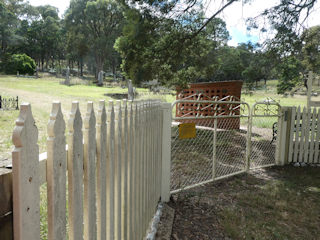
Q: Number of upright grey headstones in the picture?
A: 3